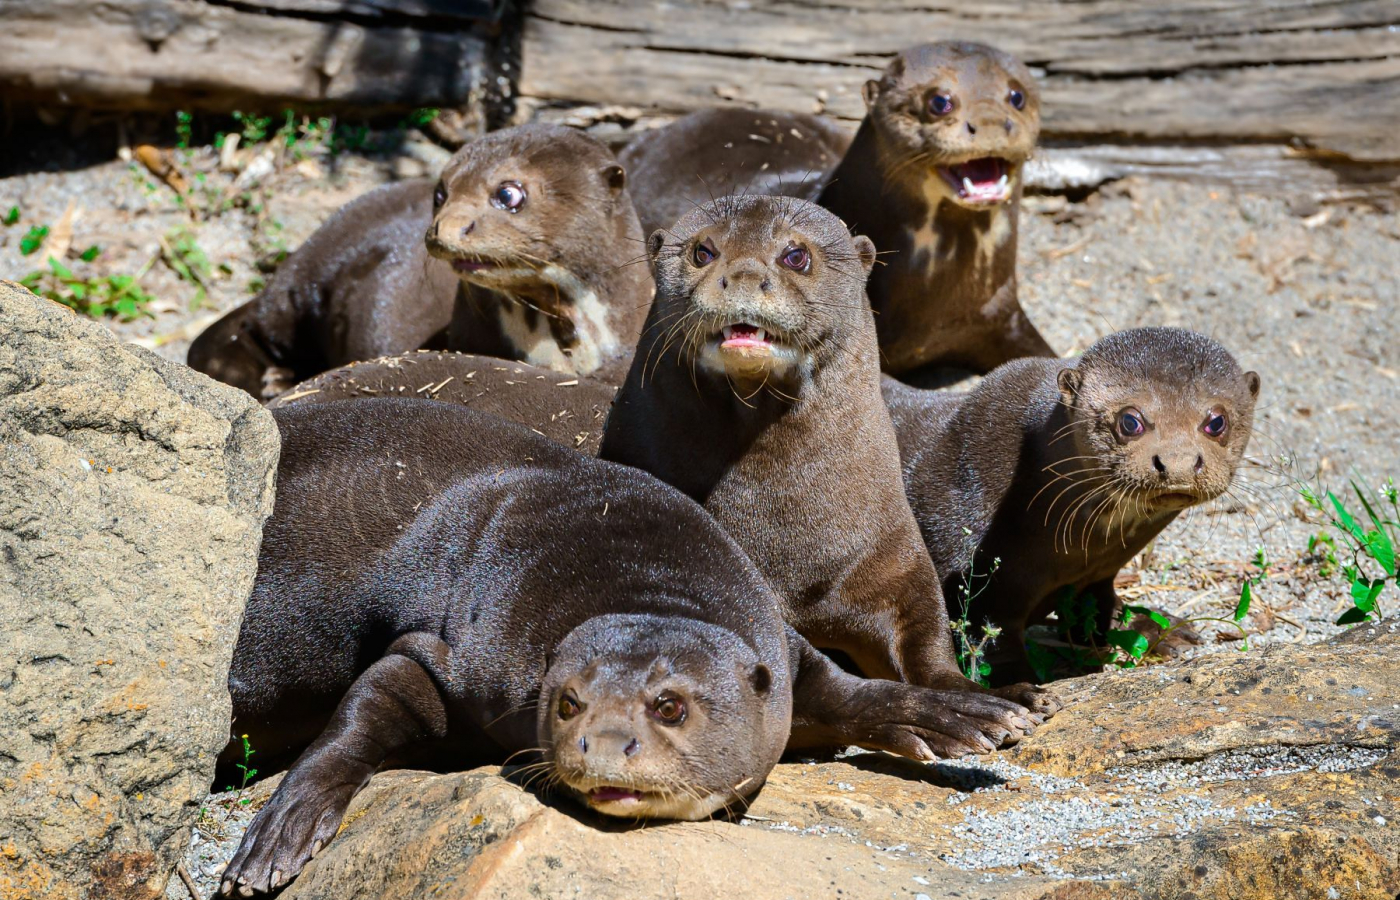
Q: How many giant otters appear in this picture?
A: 5